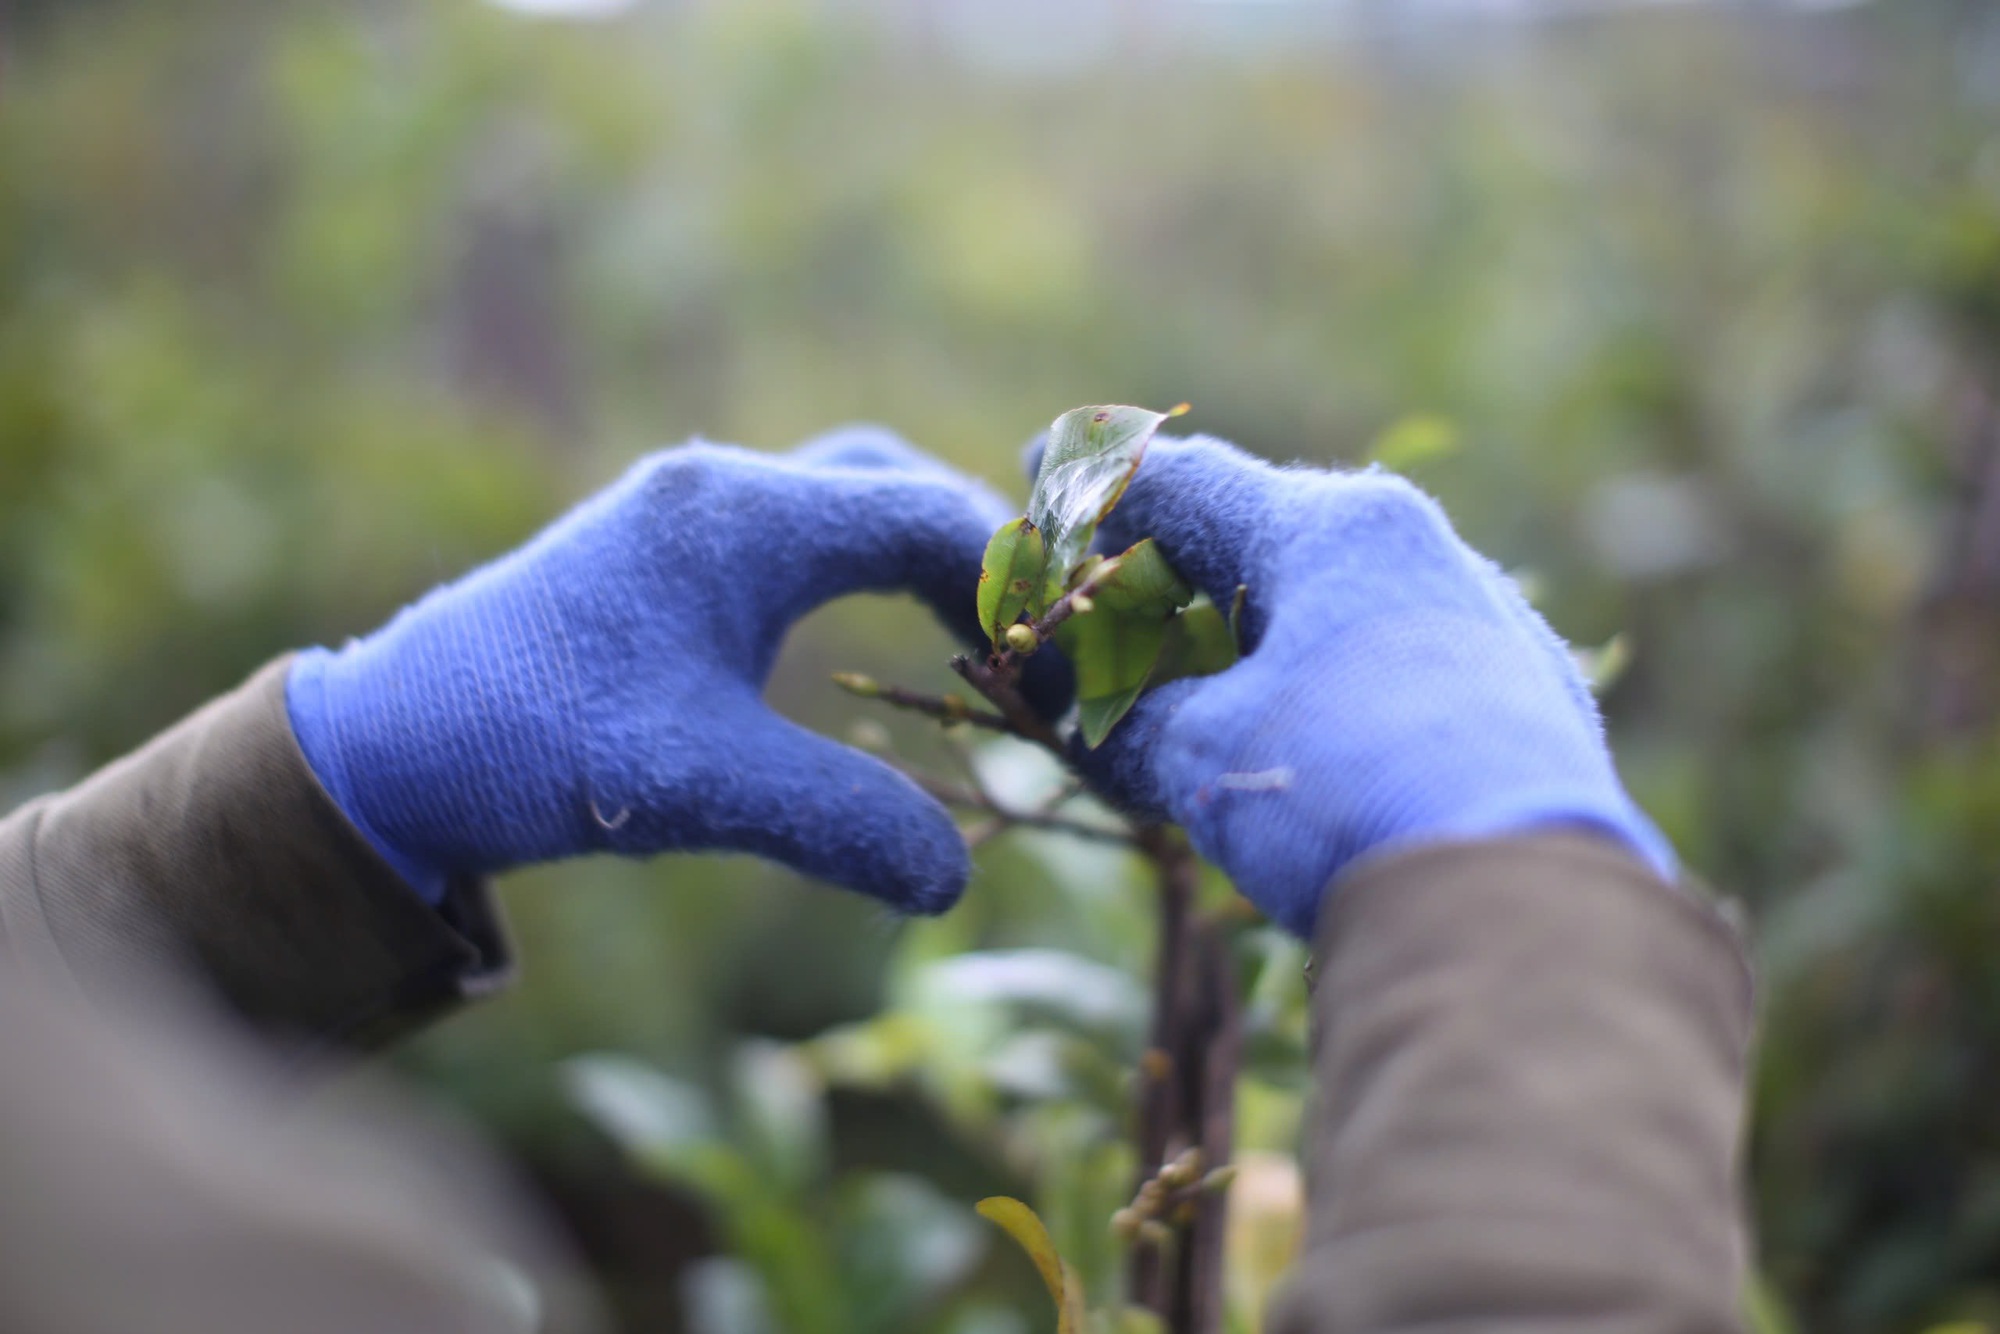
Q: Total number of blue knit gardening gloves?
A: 2